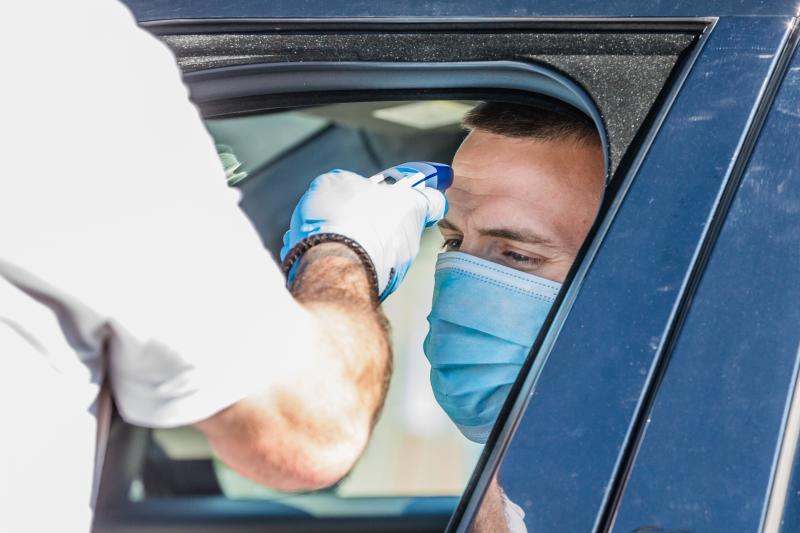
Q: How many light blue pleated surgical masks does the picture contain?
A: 1